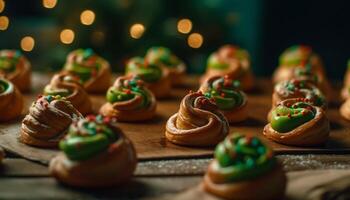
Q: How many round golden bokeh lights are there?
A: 9